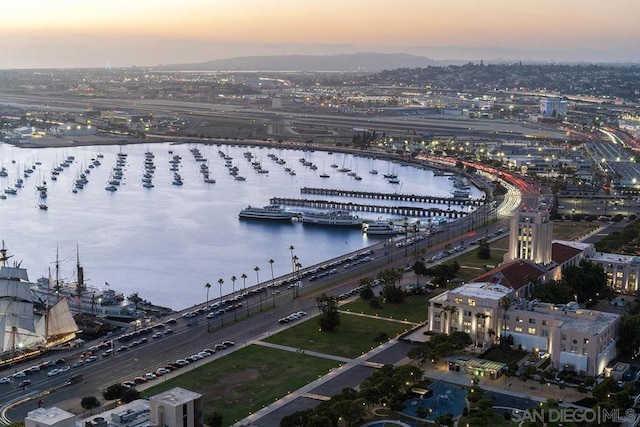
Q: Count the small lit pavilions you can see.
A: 1